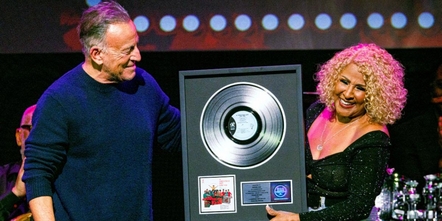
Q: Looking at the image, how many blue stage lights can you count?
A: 13